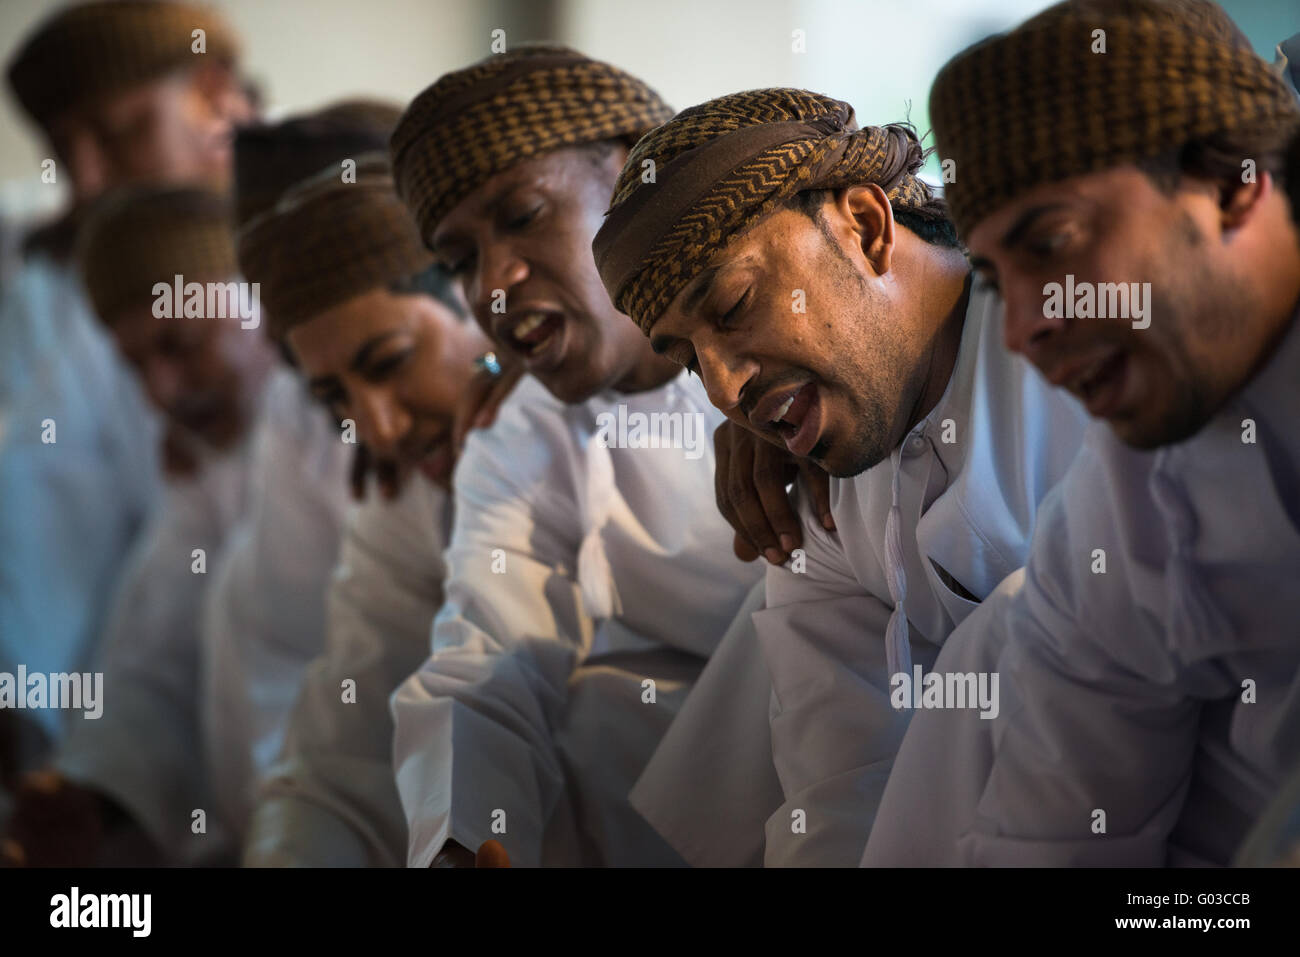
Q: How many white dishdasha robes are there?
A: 7